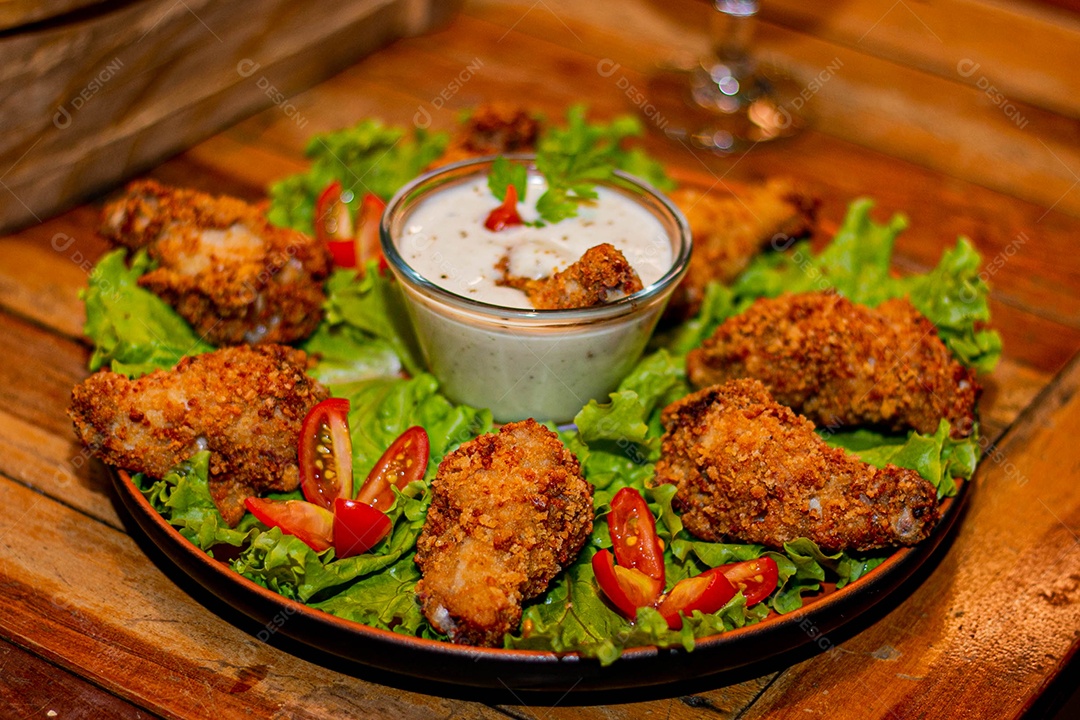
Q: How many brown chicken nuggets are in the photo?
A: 8